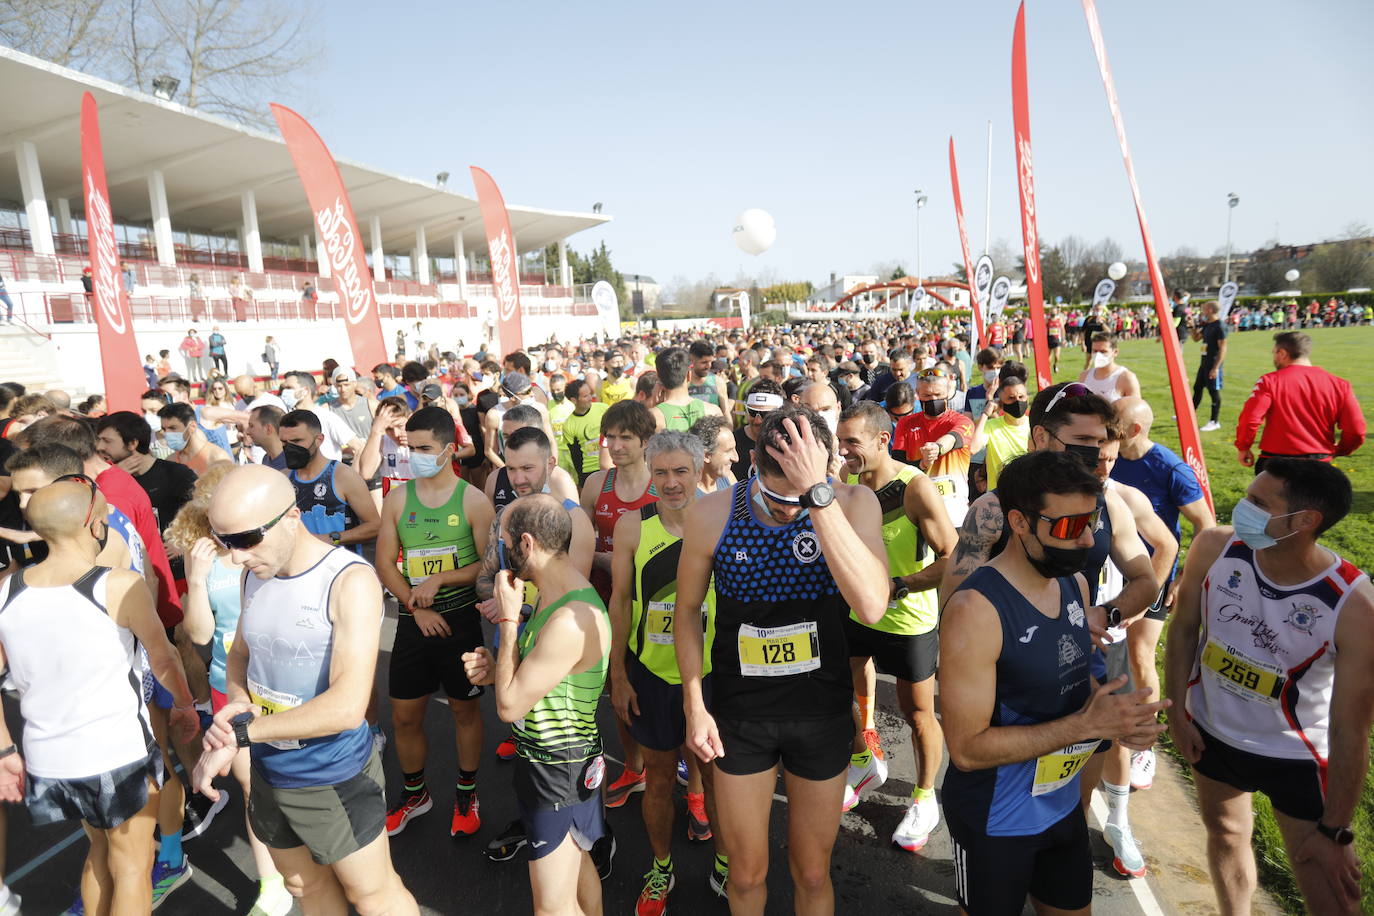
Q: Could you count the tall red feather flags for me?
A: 6